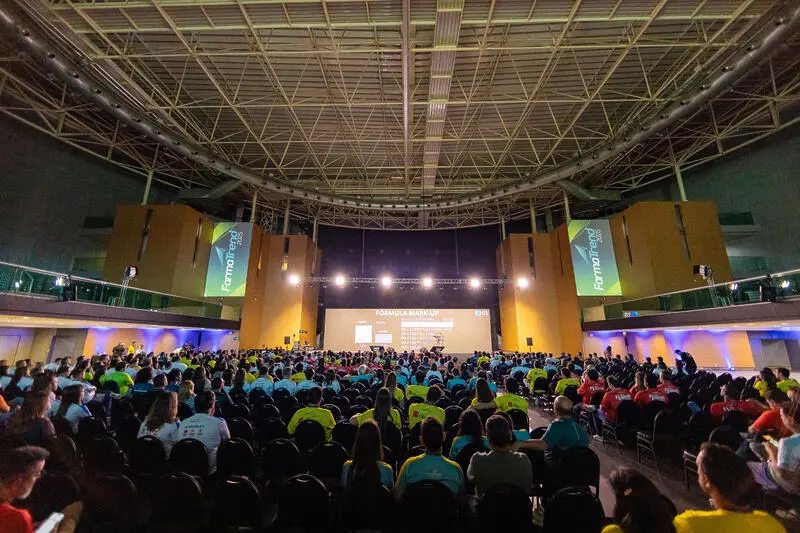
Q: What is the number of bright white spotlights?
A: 6